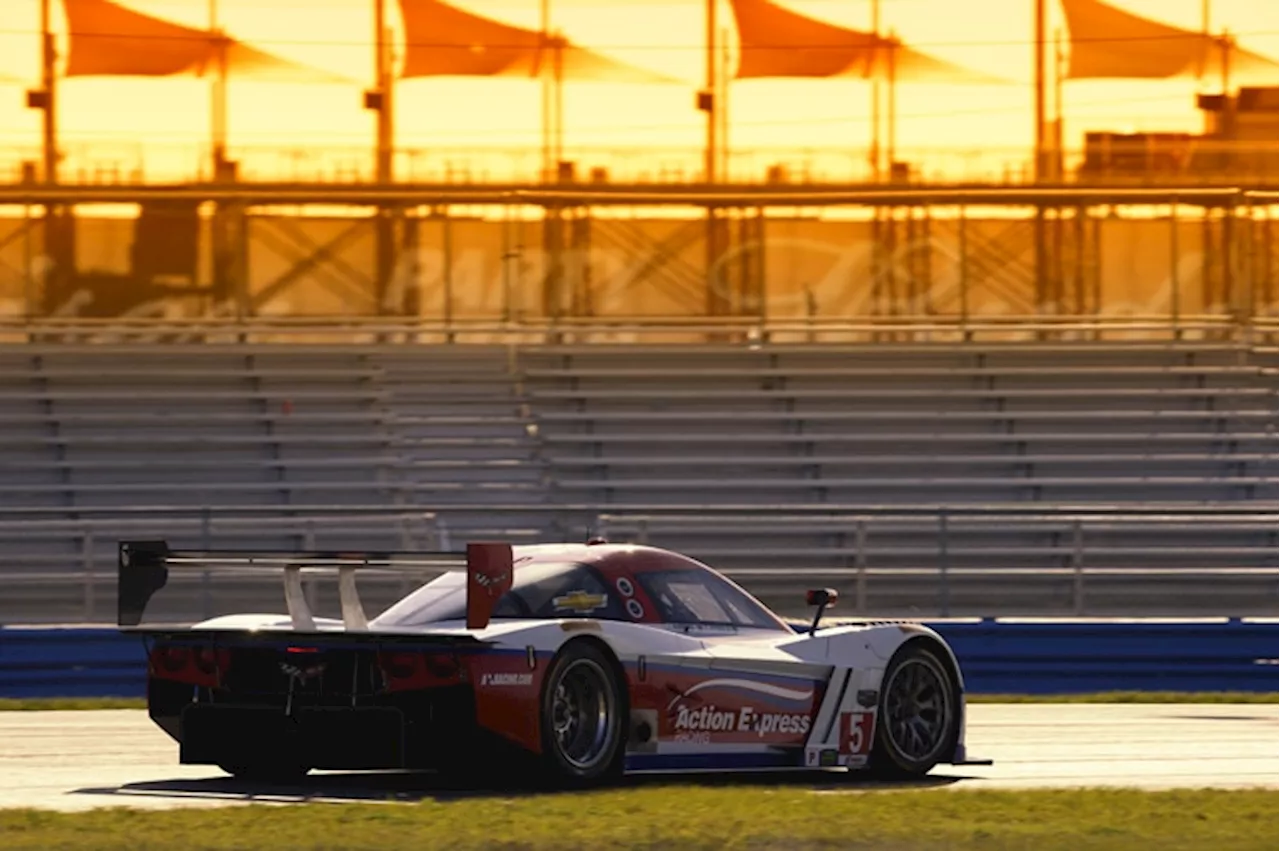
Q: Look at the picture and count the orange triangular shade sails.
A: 4